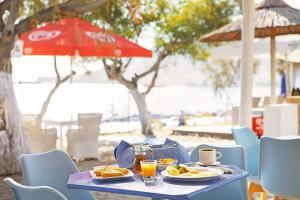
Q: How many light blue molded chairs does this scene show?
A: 5